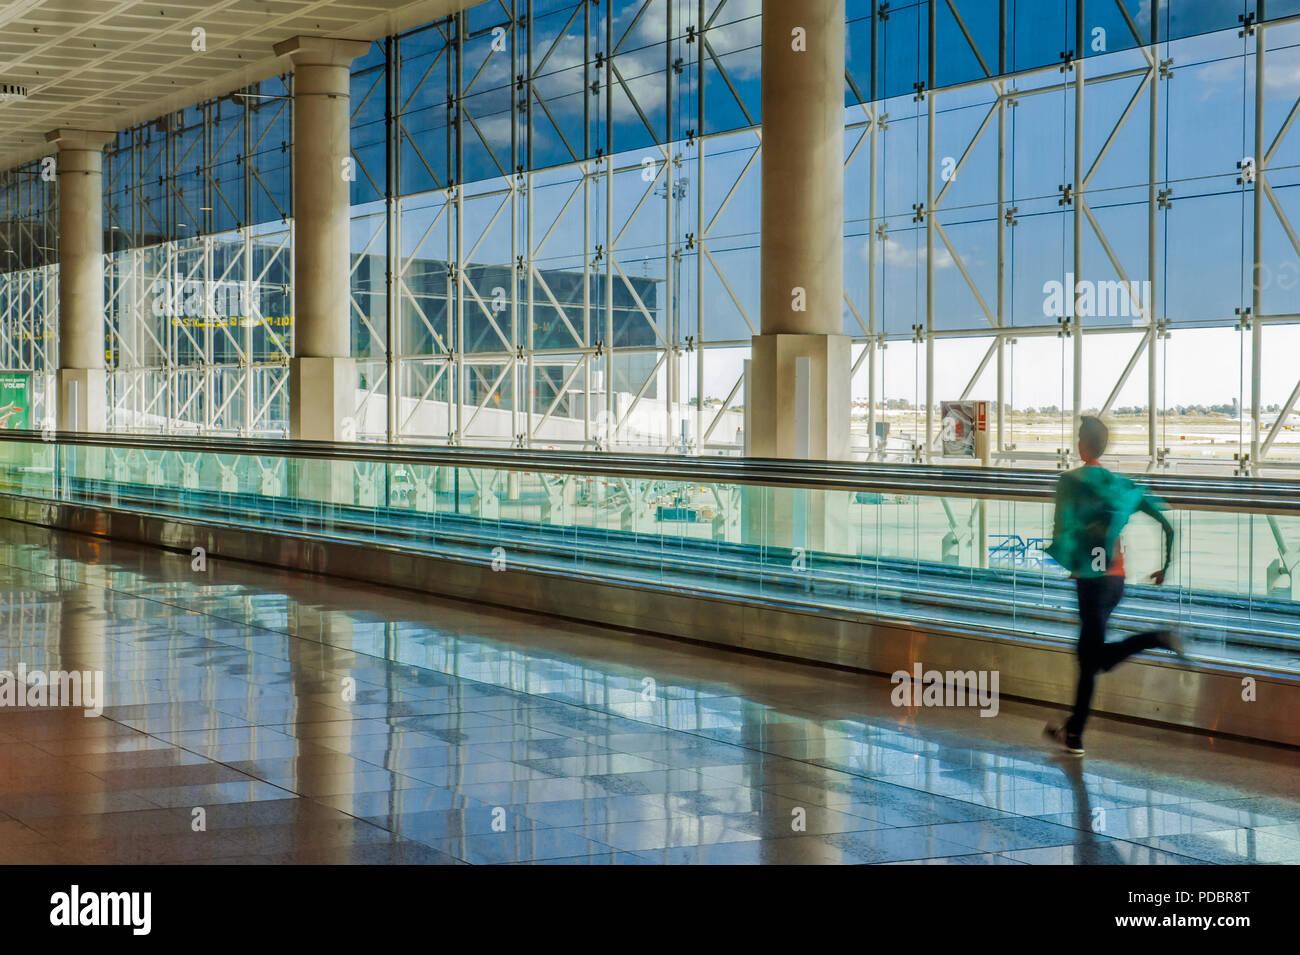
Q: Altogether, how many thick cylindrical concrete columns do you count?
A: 3